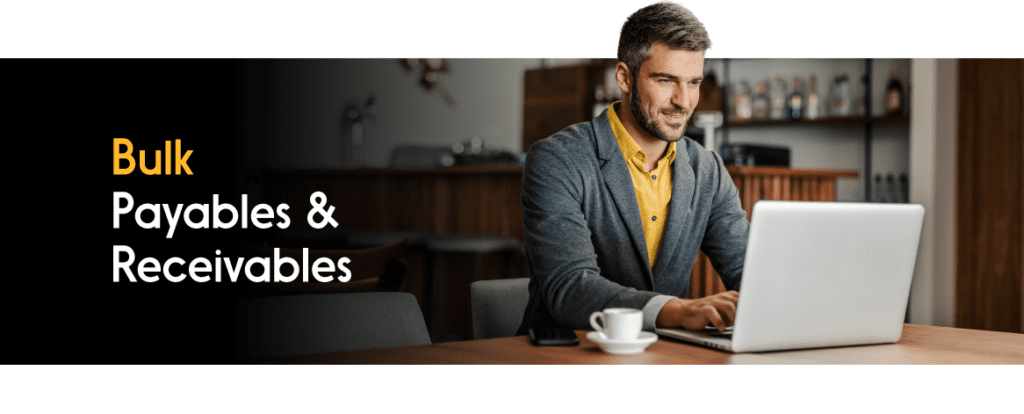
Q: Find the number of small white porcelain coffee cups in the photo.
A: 1